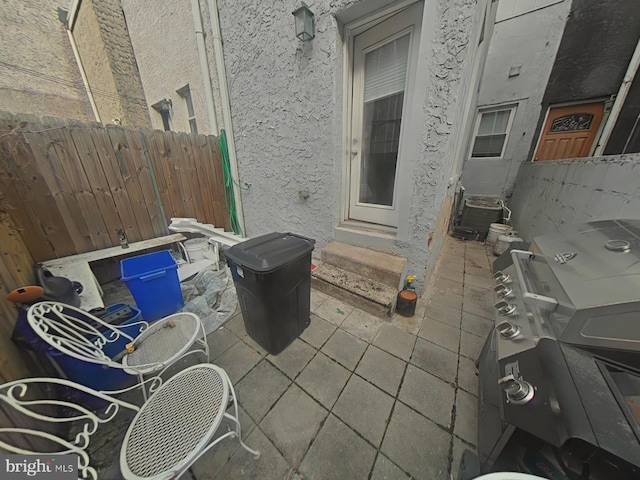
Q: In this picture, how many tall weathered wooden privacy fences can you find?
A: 1